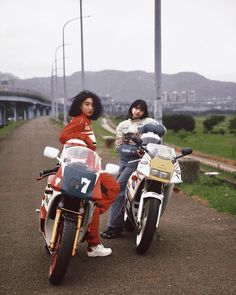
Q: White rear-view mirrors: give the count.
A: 2